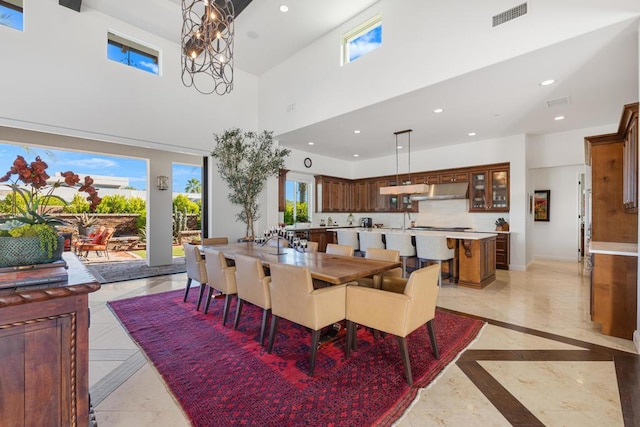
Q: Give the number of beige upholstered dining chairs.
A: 10